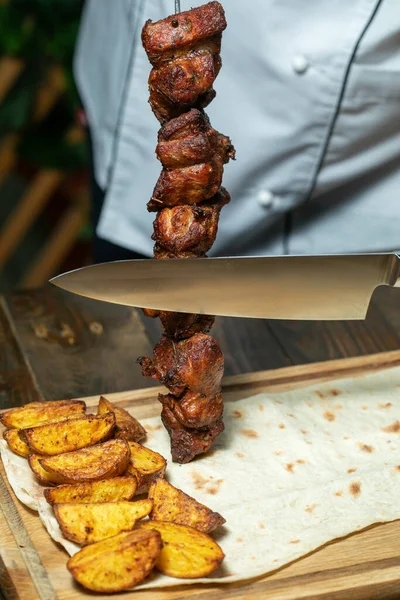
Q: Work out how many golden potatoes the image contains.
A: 12